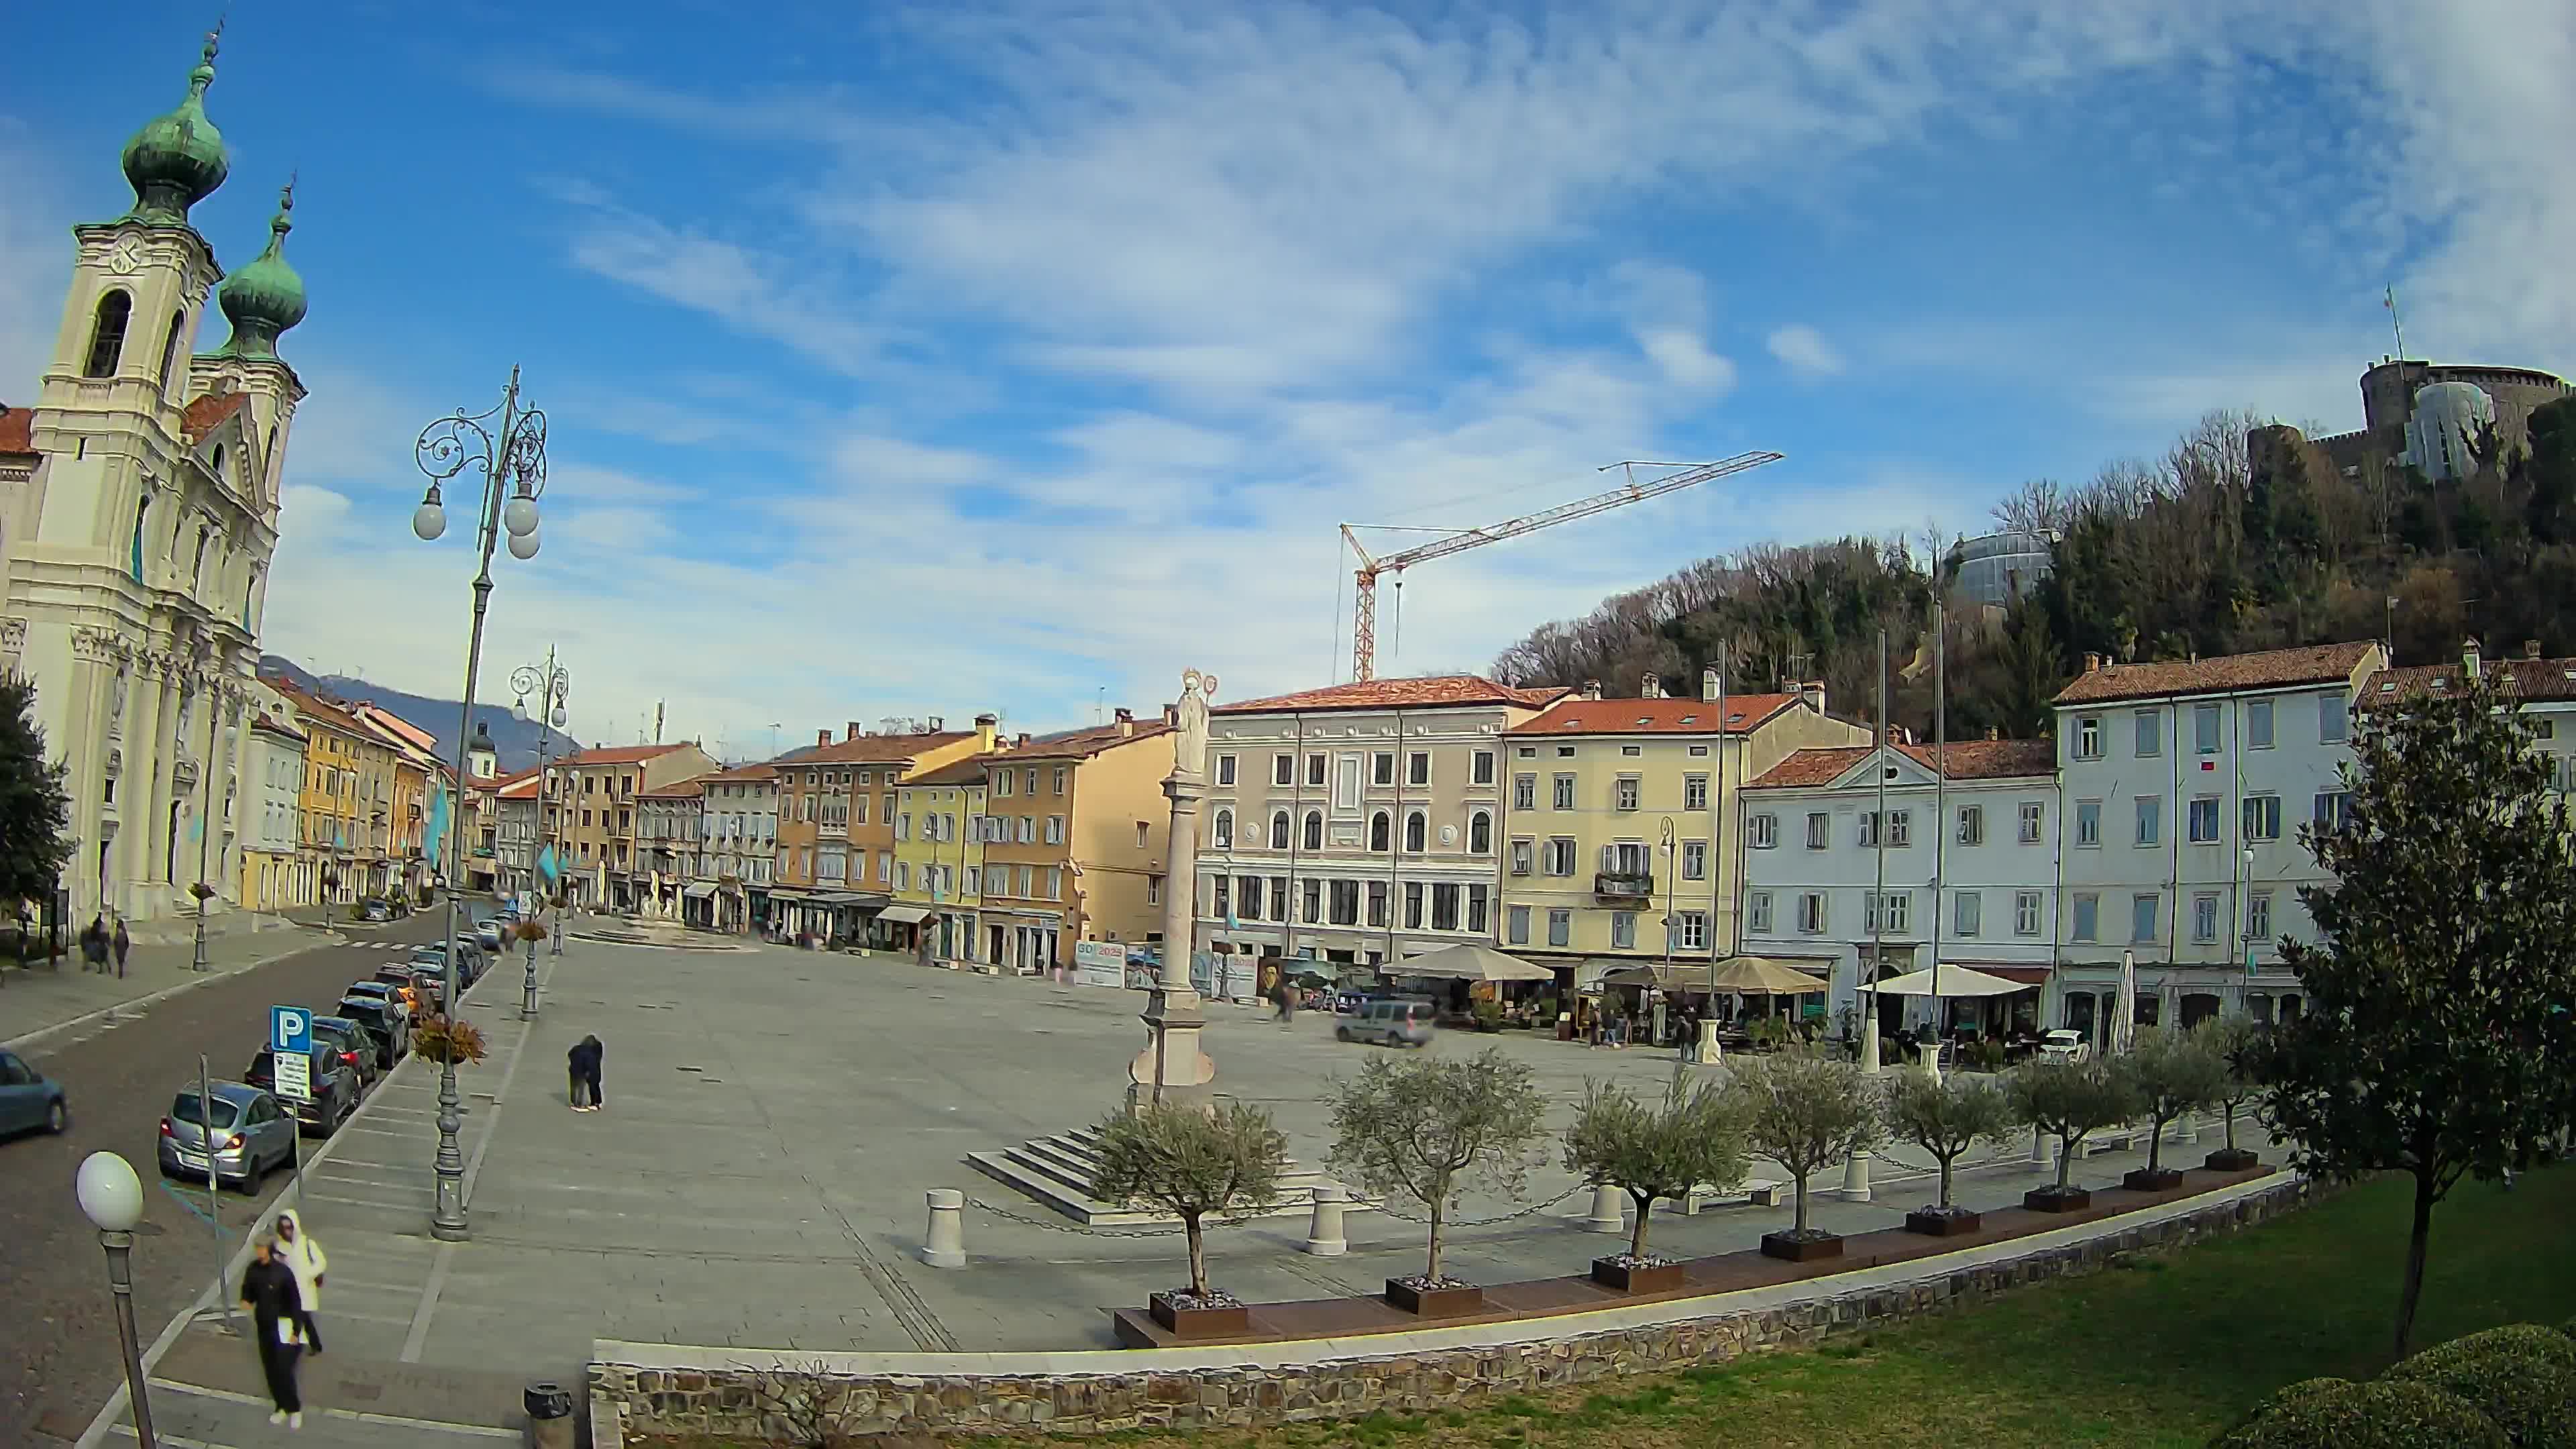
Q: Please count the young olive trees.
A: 8